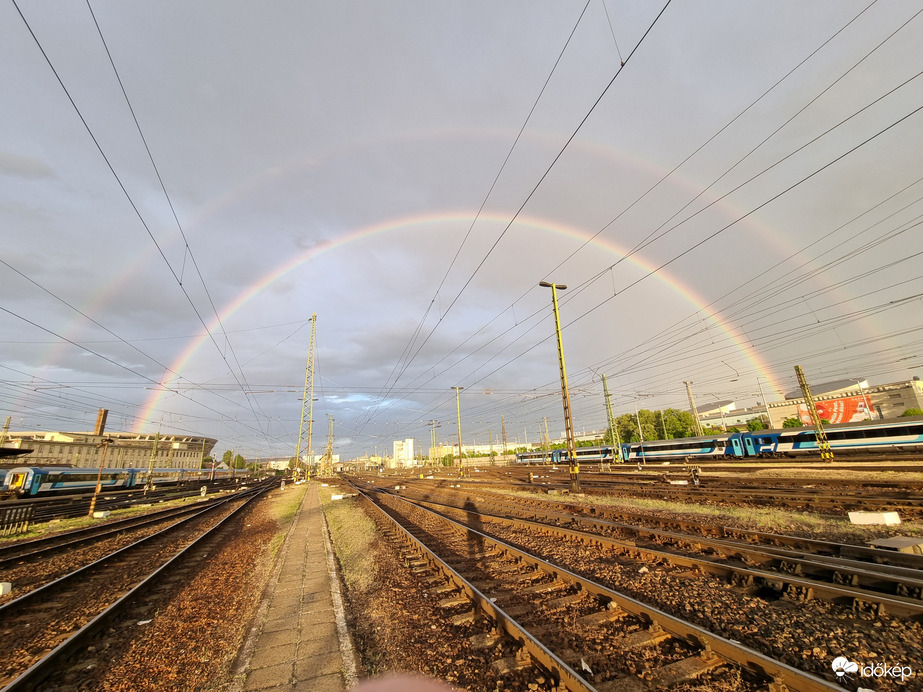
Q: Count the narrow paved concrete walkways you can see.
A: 1